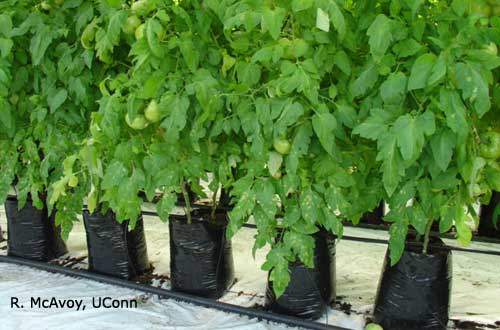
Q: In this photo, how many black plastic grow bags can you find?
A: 5